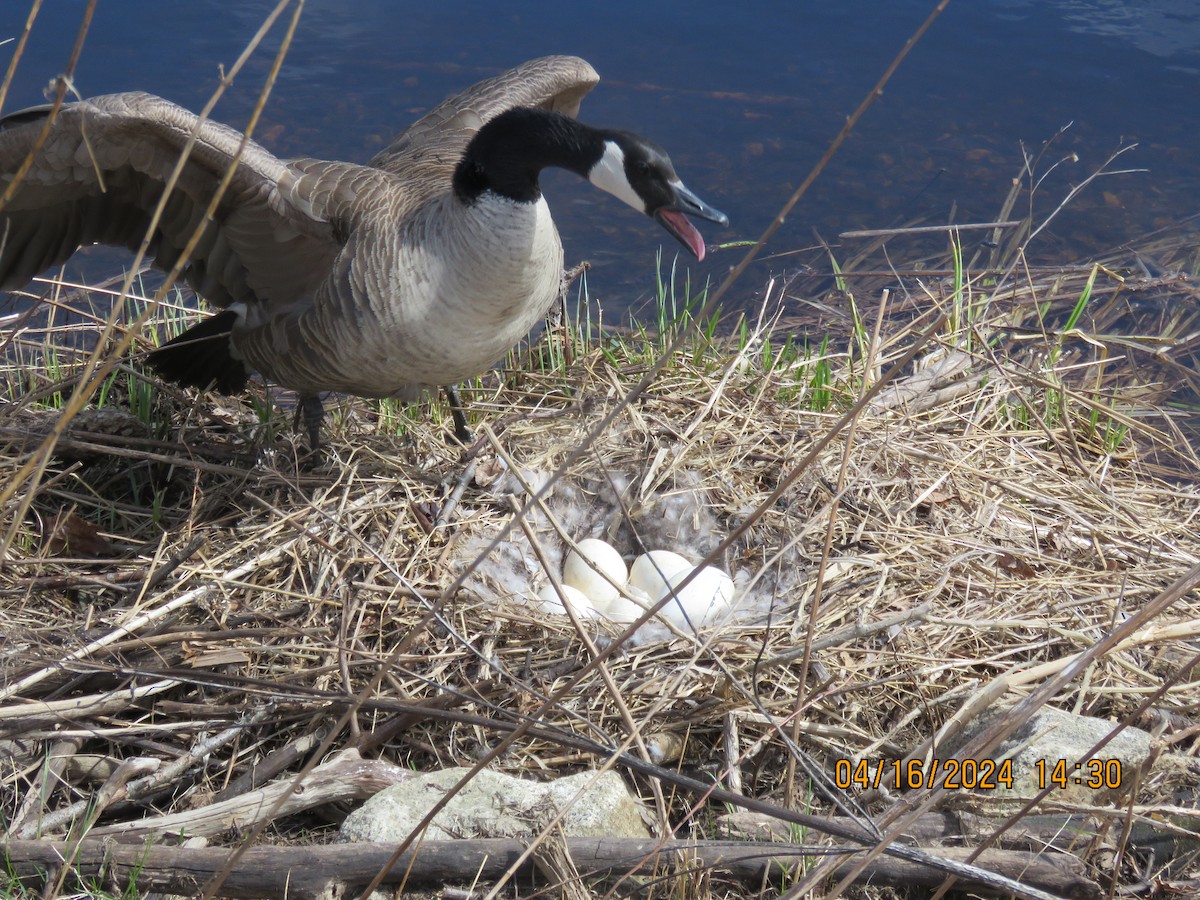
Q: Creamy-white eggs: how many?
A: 5